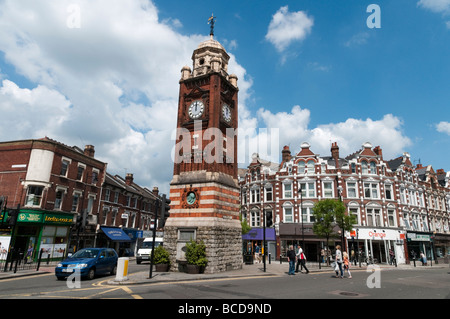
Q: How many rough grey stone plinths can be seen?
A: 1